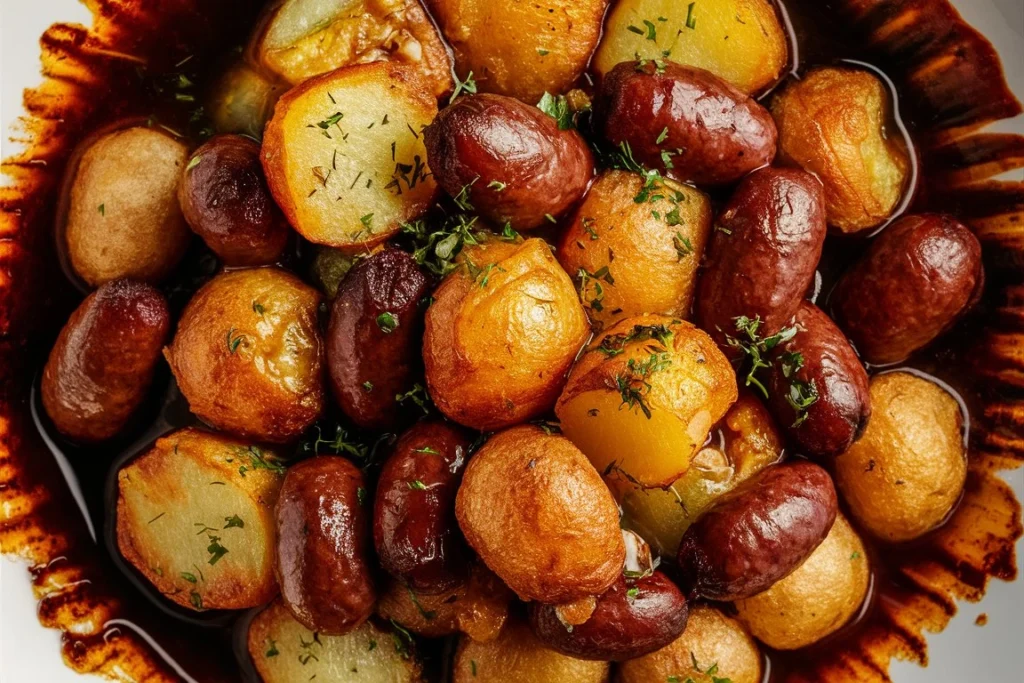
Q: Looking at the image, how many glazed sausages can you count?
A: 12